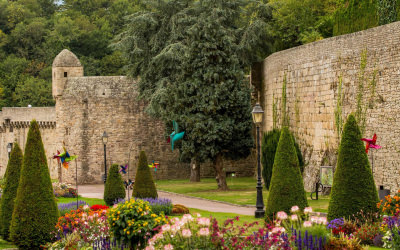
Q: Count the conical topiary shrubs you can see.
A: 6